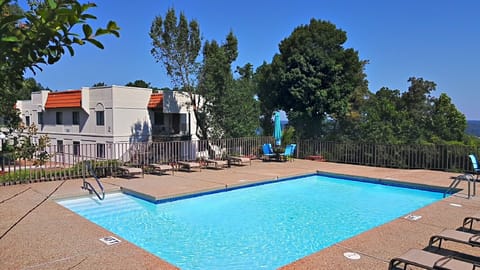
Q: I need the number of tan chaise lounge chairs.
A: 8